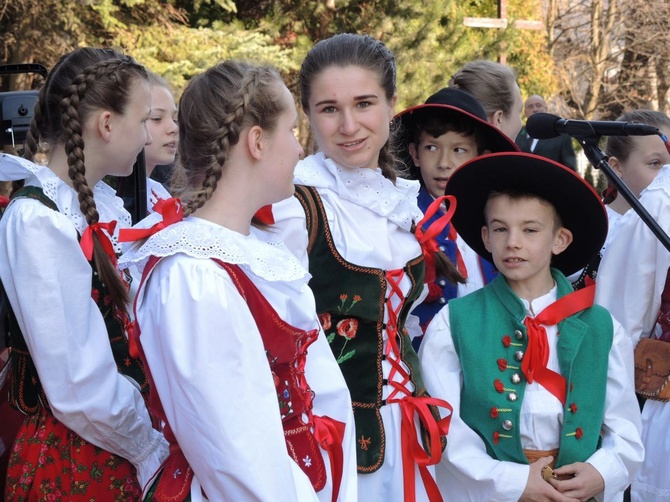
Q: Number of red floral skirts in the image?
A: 1